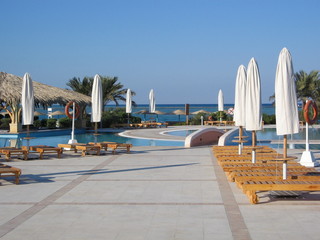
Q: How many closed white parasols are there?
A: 8